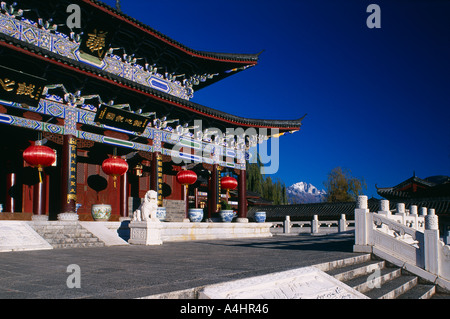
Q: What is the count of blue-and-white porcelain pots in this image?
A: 4